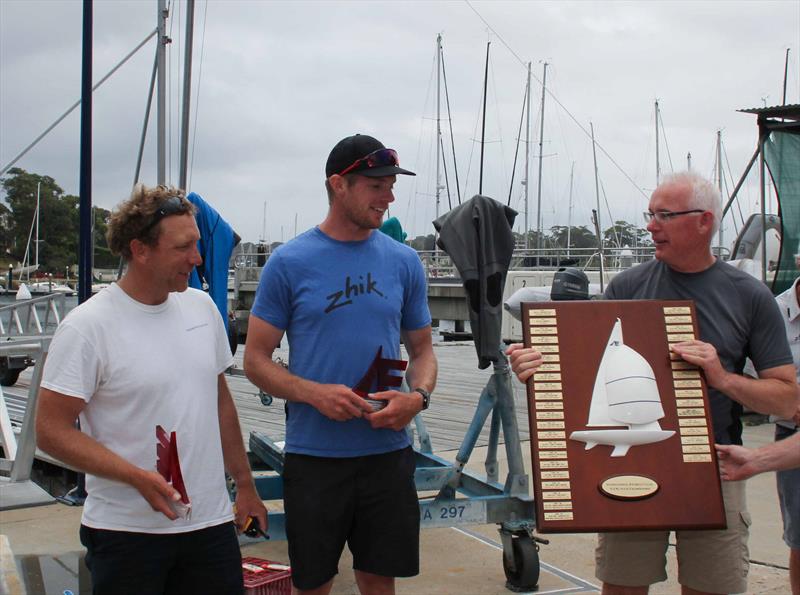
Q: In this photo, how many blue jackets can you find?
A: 1